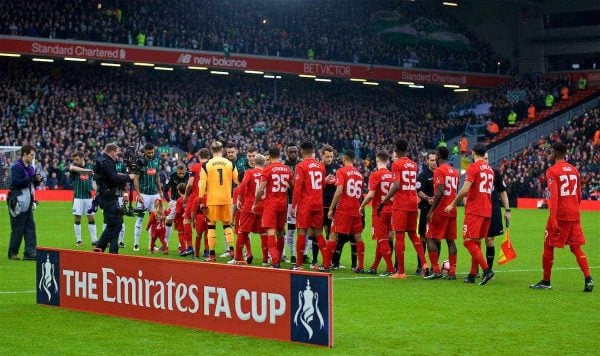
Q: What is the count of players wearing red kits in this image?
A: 10